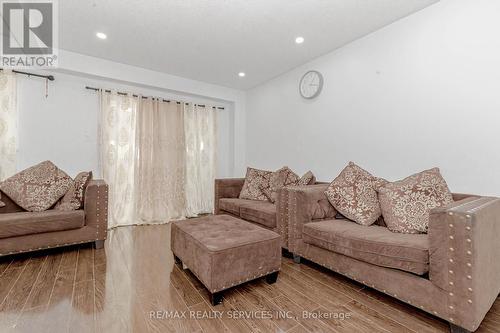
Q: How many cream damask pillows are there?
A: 7